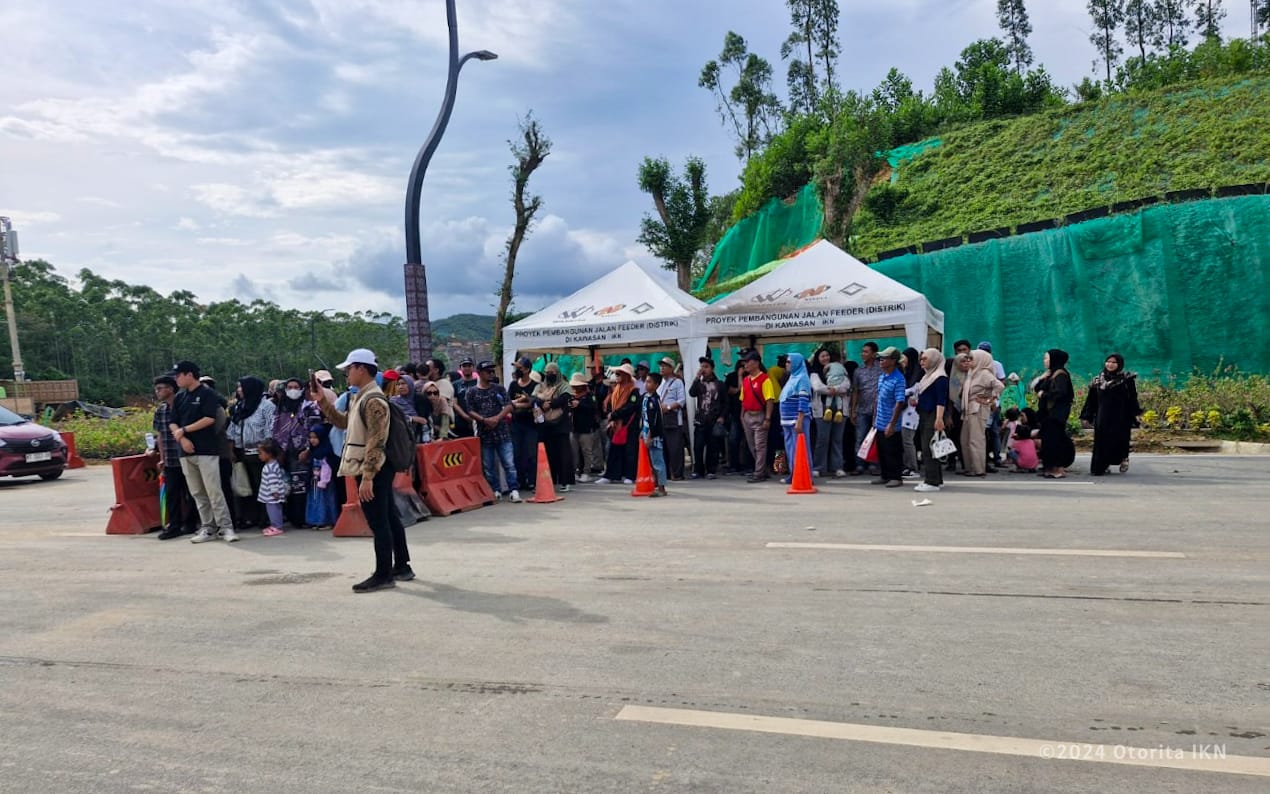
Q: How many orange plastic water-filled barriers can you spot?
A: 4